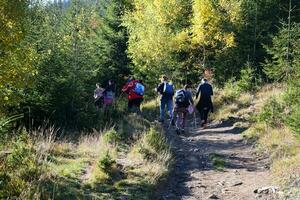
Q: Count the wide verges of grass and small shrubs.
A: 2